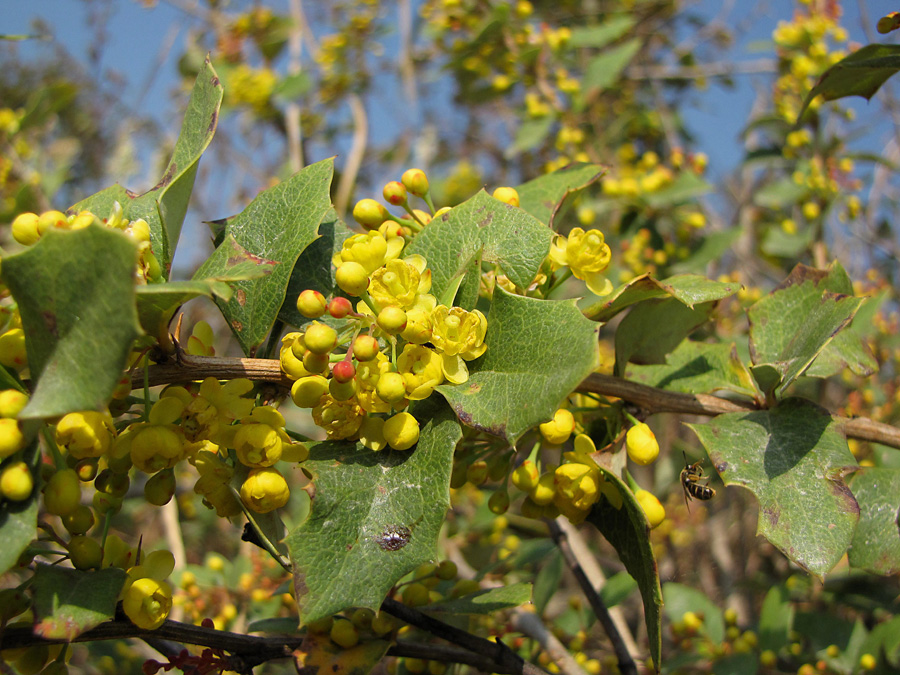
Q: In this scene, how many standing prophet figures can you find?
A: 0